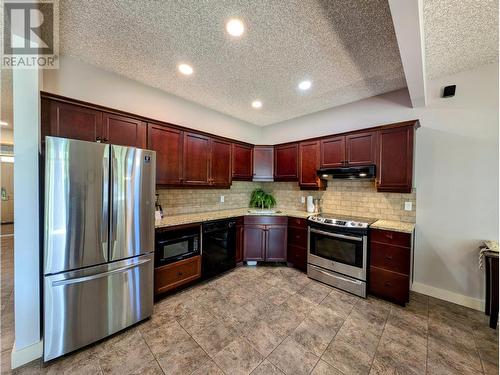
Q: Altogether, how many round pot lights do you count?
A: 4